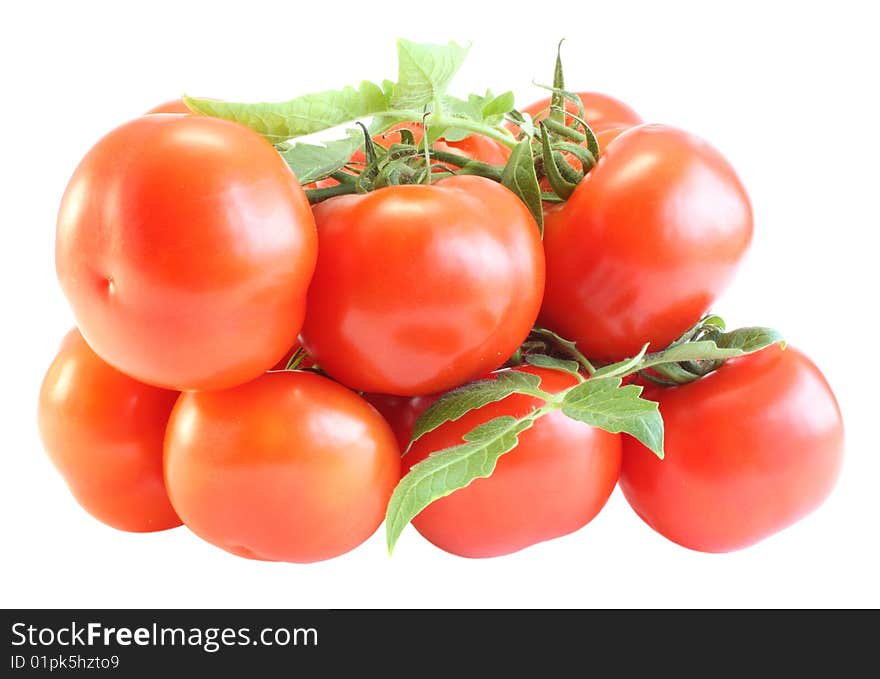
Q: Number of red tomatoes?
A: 10